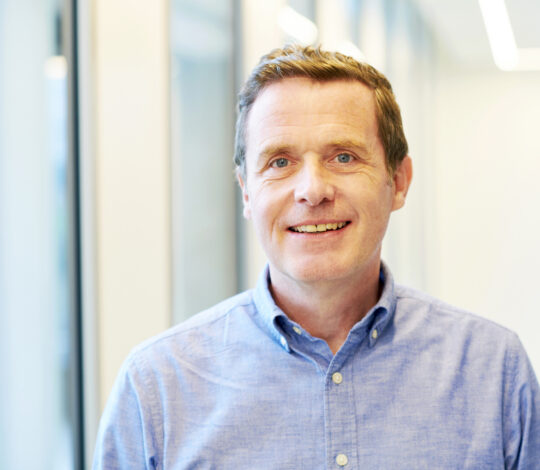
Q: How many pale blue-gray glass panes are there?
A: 2